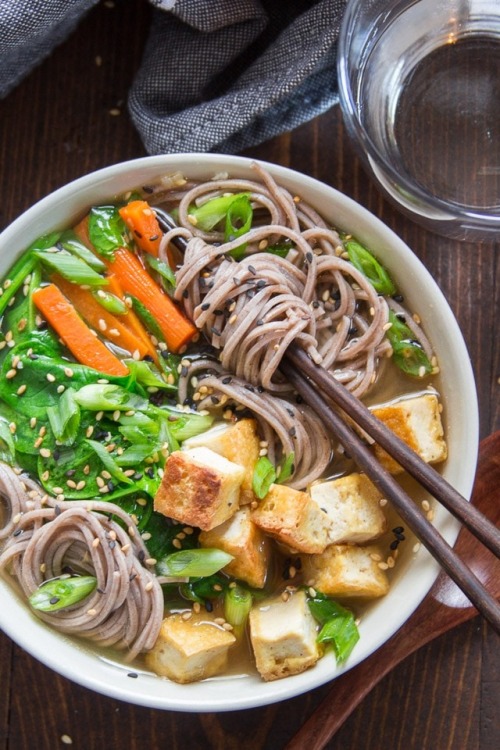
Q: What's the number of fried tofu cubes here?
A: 9